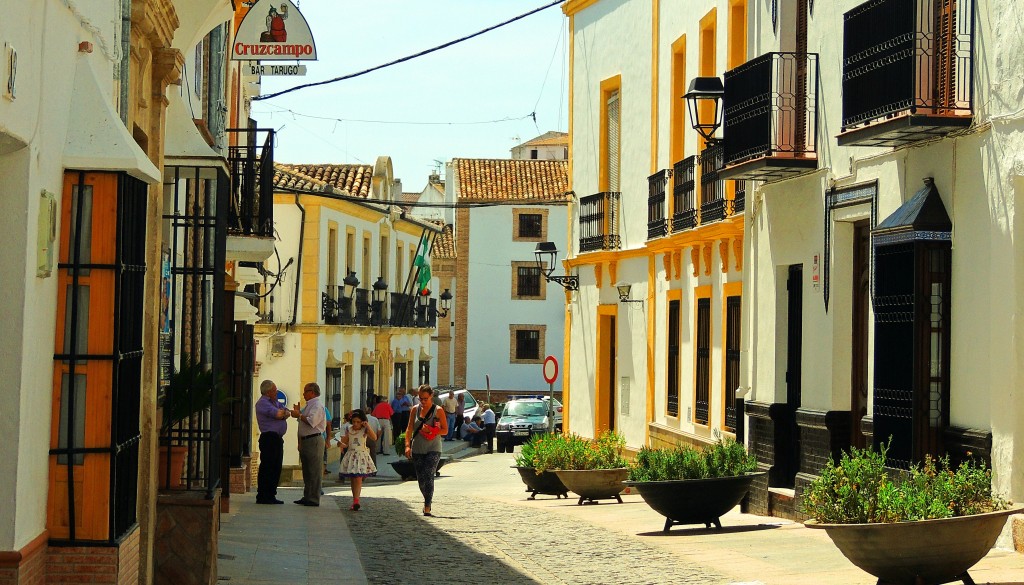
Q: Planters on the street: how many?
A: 5